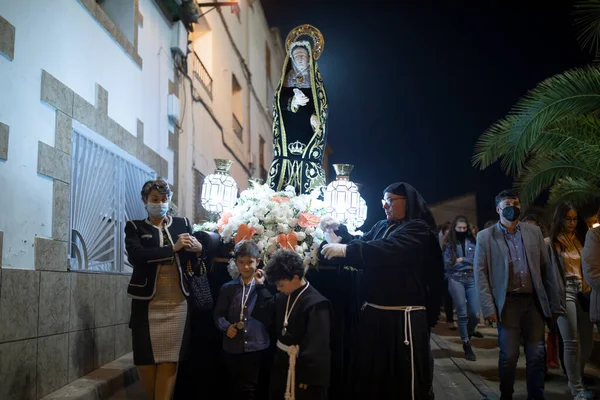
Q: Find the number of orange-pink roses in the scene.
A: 5